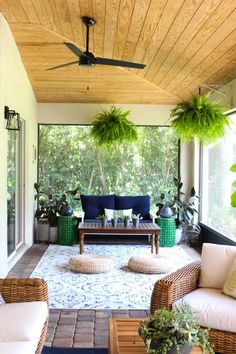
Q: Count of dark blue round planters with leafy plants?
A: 2